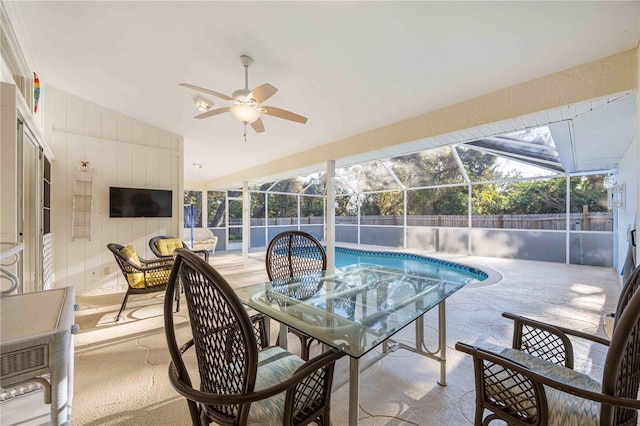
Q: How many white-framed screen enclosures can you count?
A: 1